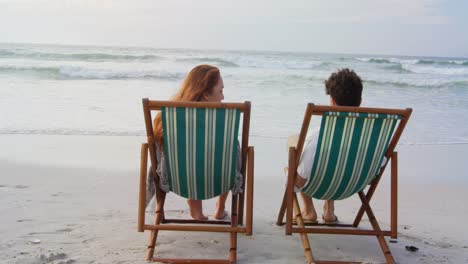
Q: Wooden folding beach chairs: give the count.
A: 2